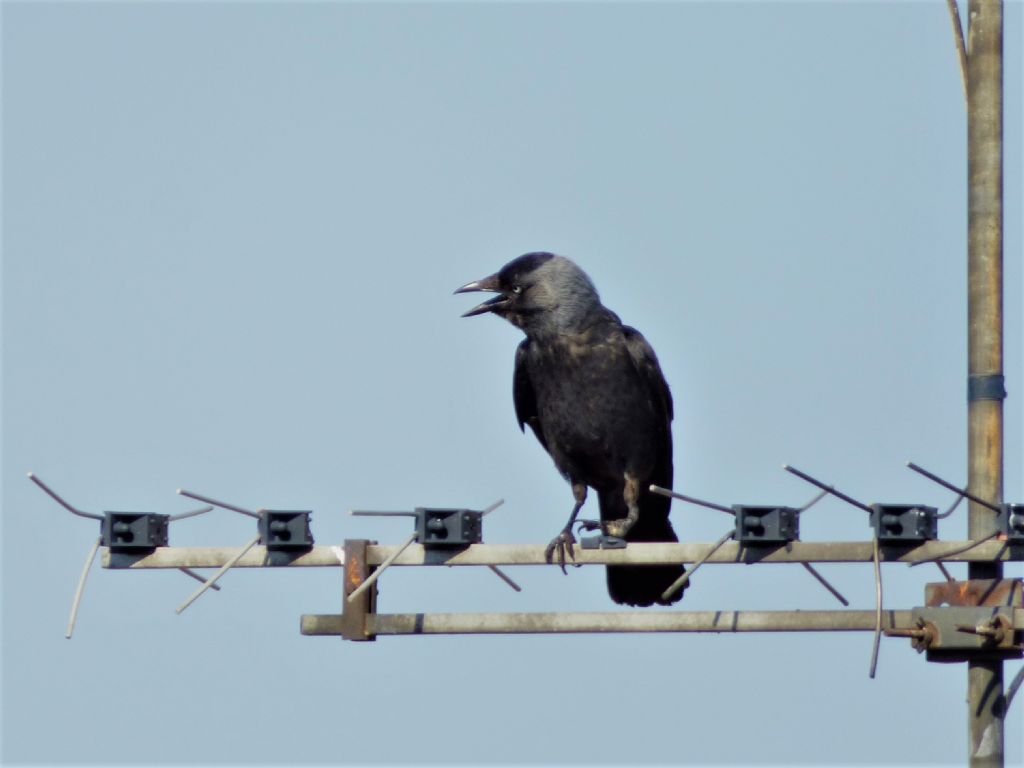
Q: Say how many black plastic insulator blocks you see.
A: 6